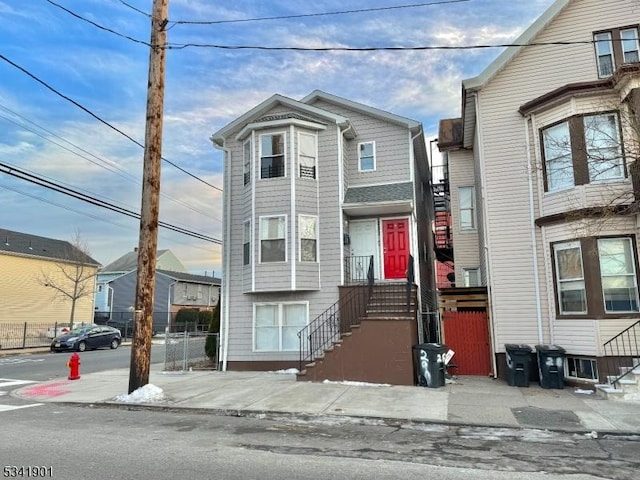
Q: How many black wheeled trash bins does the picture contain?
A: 3